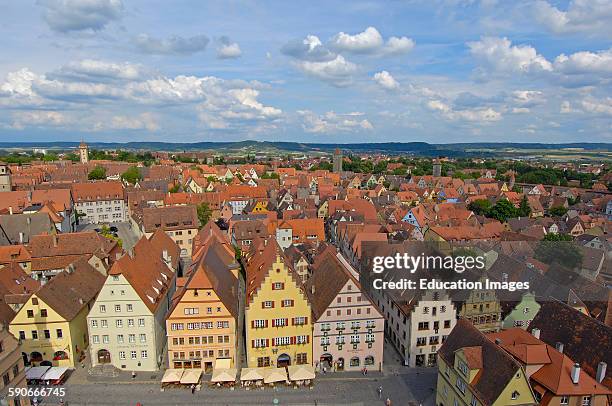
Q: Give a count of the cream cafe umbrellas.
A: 6